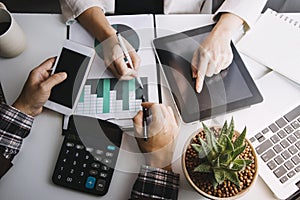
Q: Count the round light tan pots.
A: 1